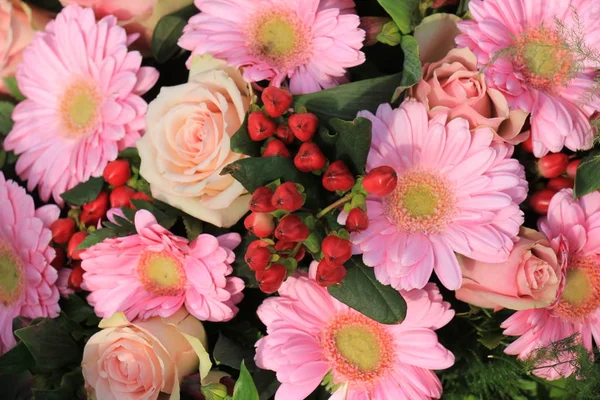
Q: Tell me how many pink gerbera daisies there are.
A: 8